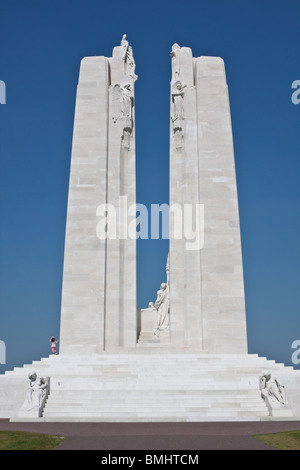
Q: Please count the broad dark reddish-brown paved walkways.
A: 1